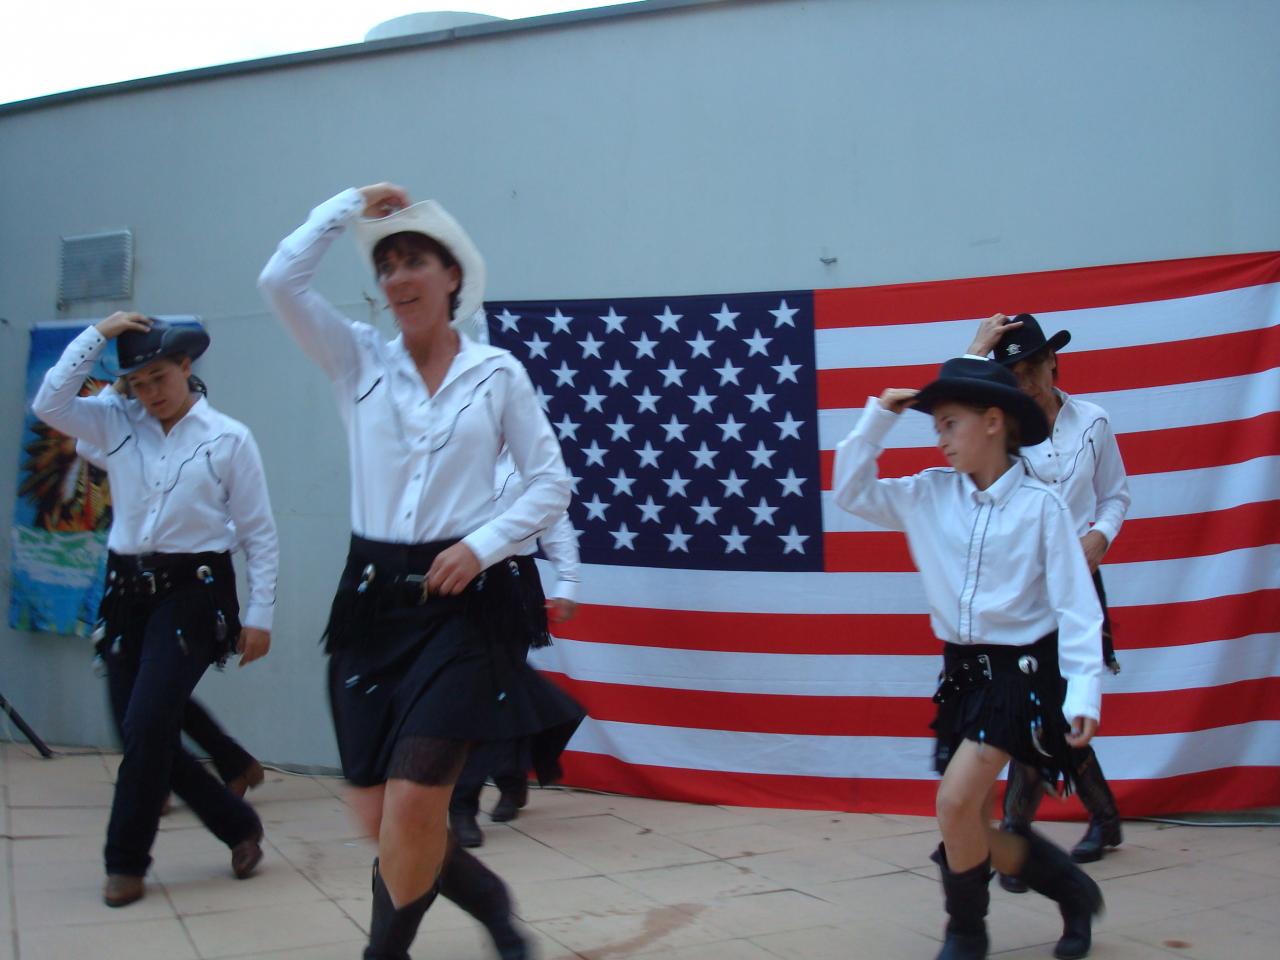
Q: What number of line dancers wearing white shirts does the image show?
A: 6